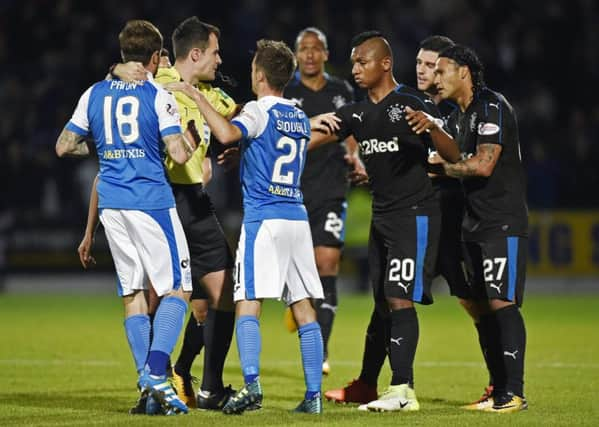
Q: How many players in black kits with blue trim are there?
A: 4